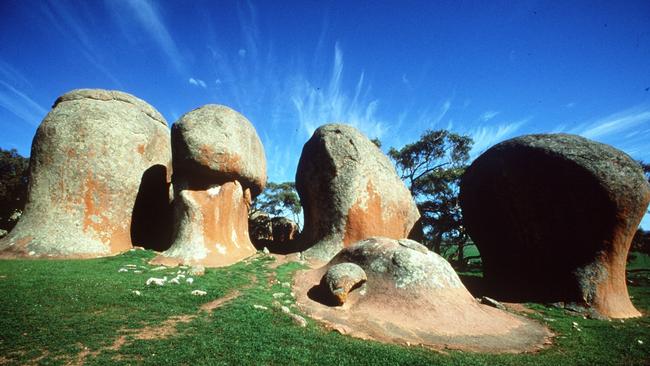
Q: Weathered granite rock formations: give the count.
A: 5